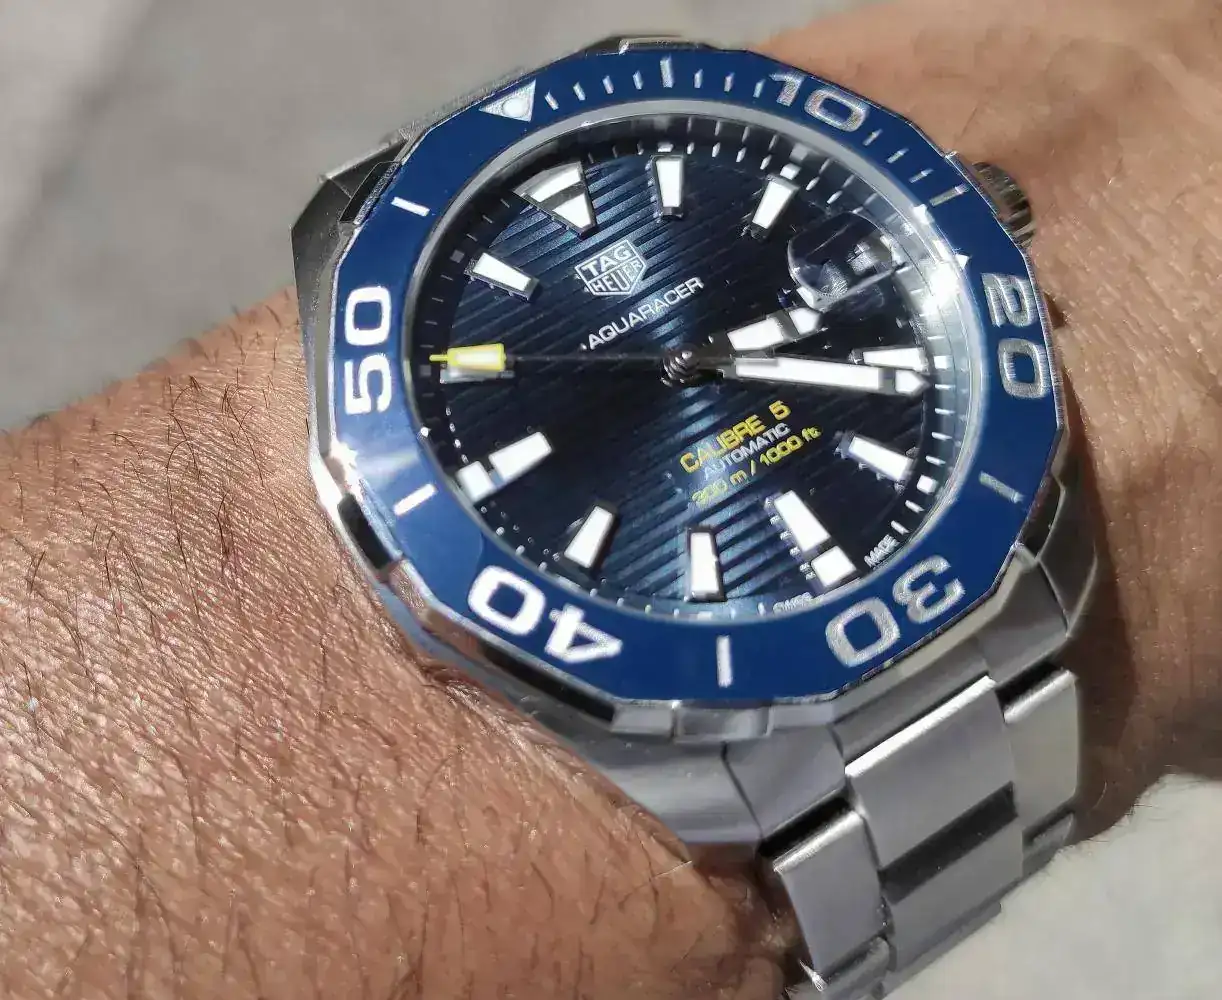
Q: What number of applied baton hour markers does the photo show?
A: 10